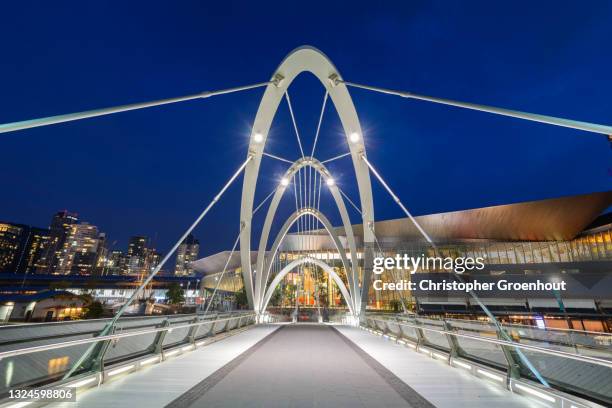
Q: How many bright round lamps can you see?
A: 4